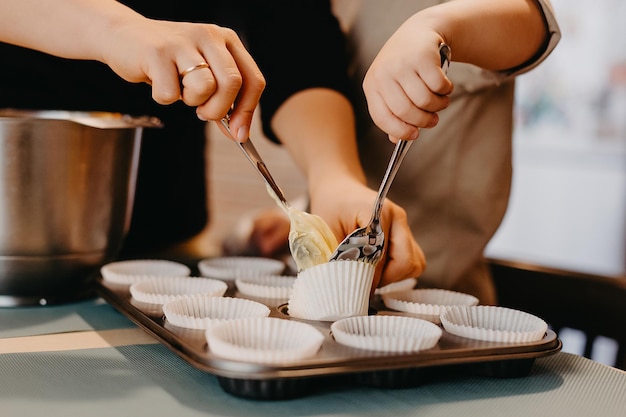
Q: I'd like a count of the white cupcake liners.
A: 12